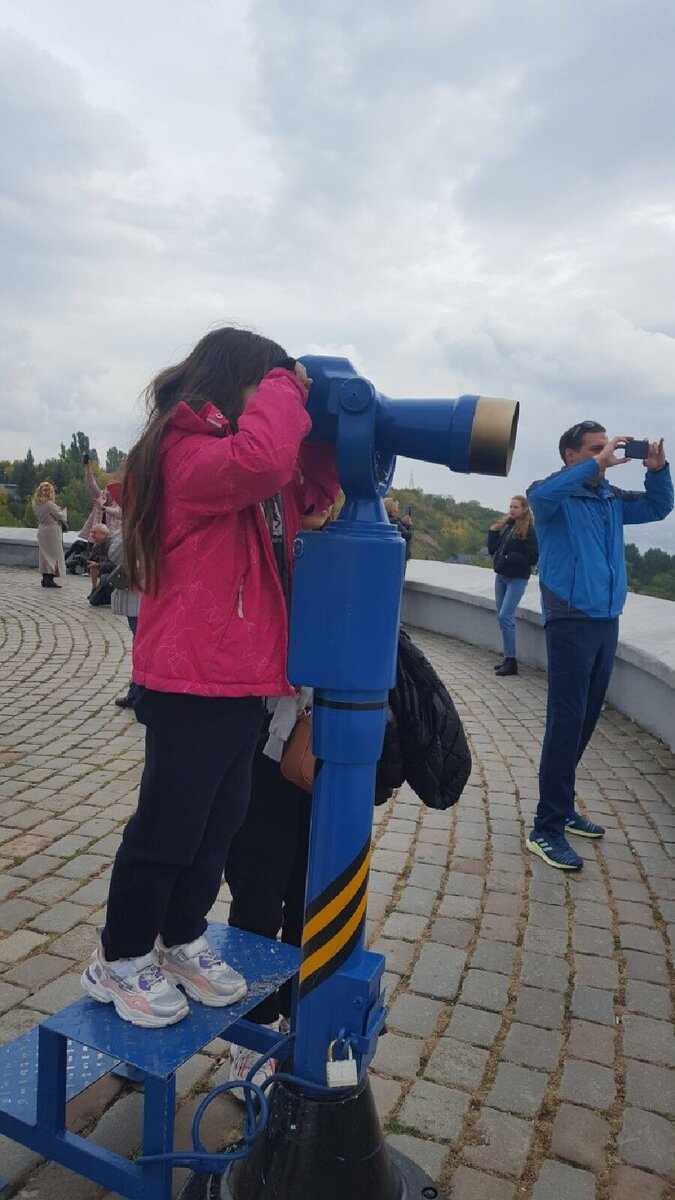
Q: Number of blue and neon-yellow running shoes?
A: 2